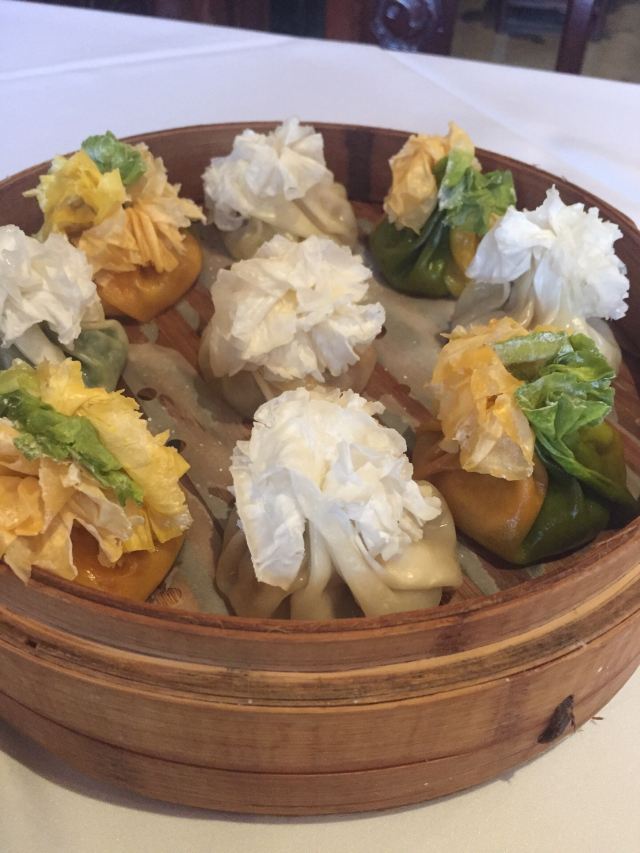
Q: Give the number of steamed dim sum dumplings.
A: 9